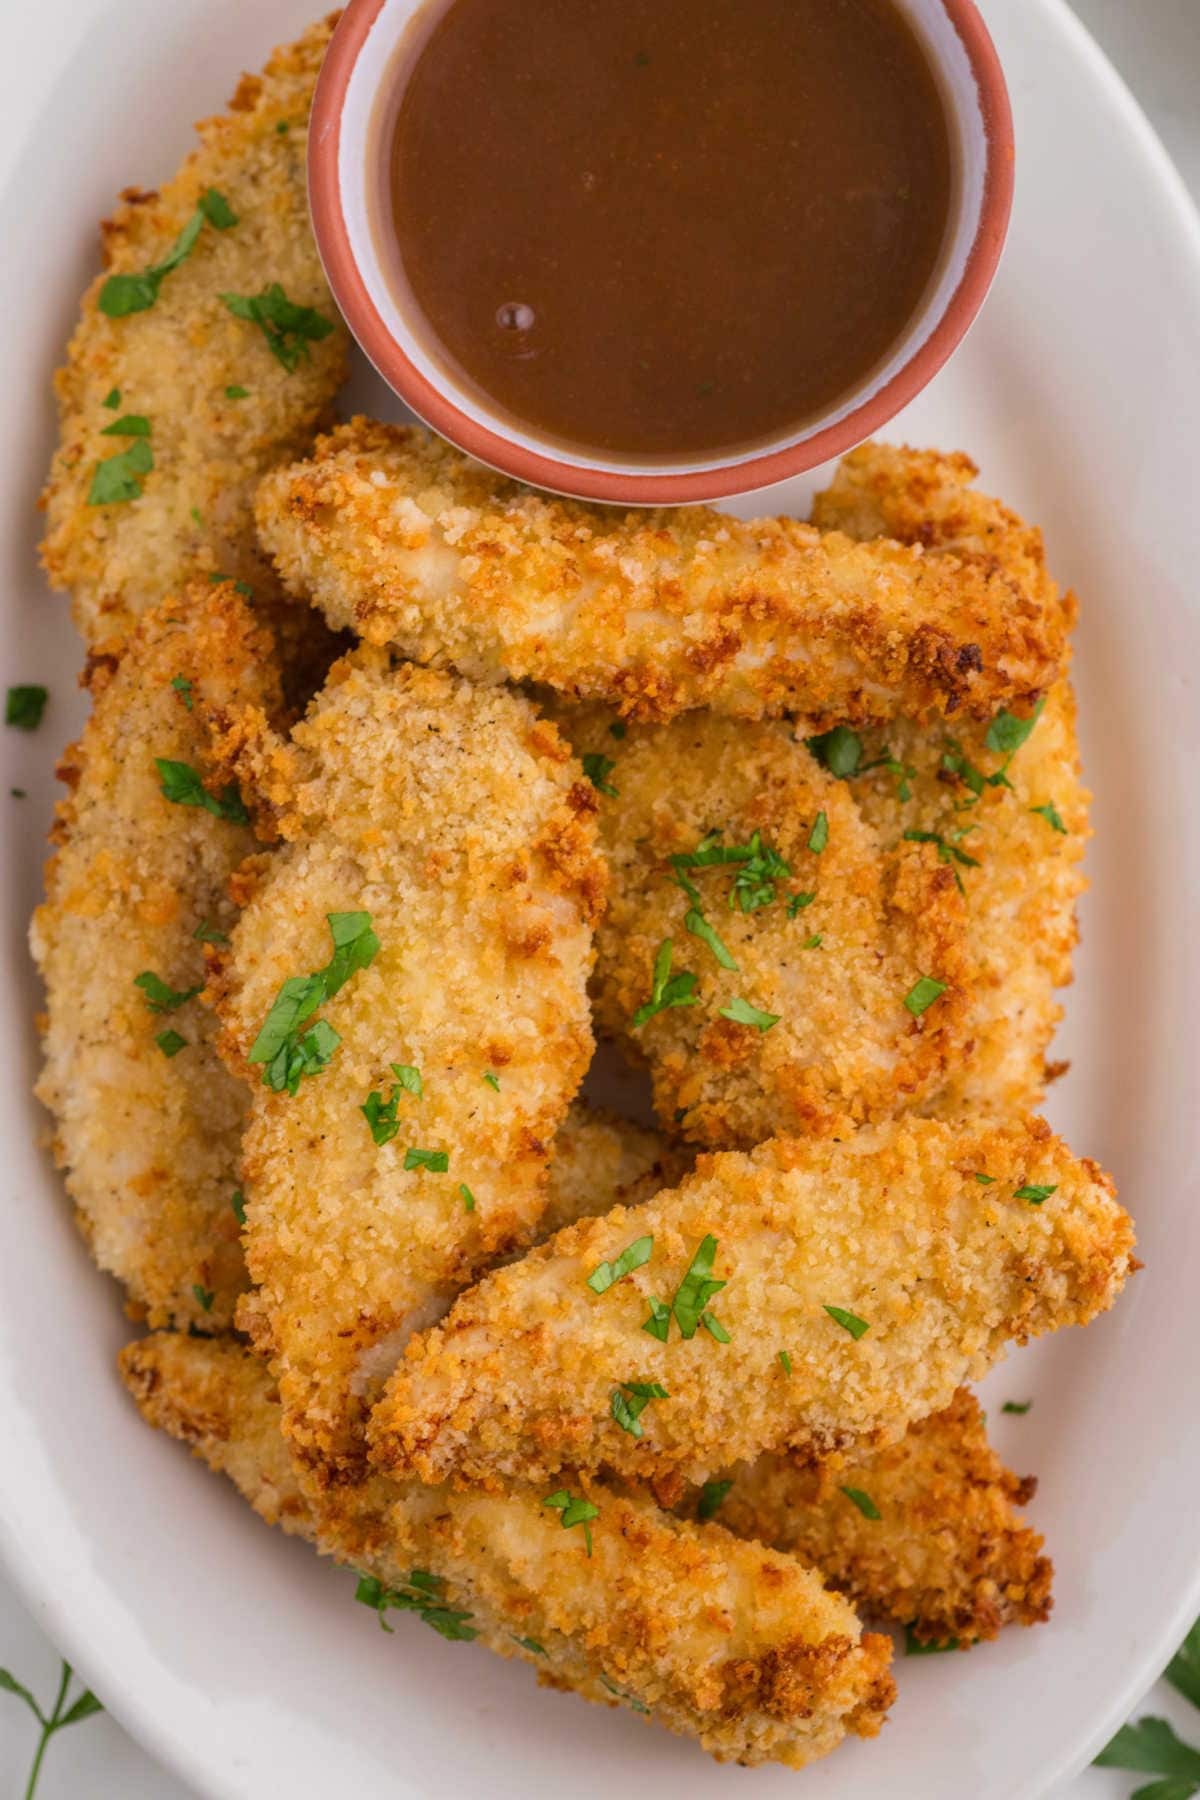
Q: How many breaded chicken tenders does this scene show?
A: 9